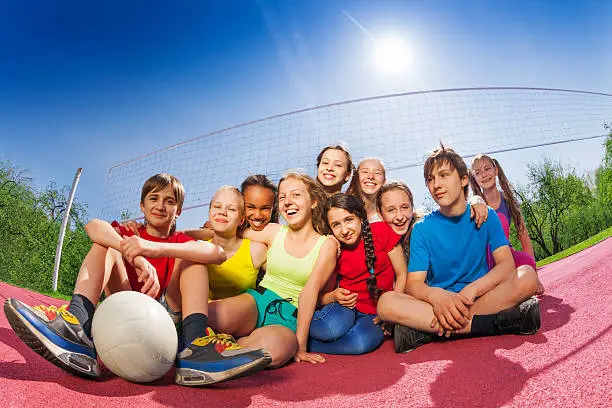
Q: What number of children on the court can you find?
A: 10